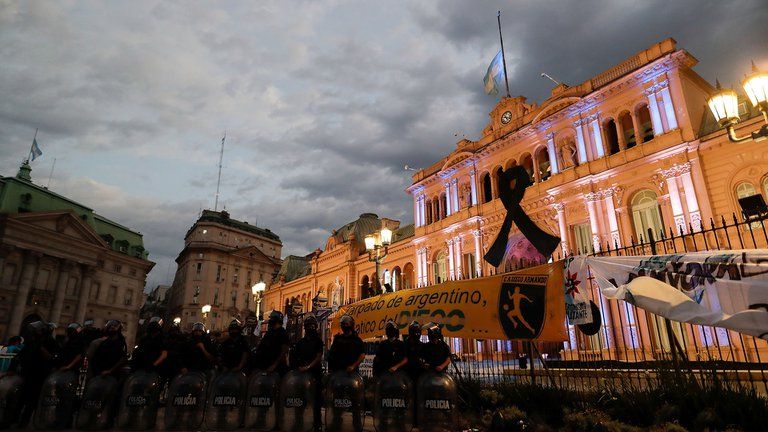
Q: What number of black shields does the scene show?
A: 11